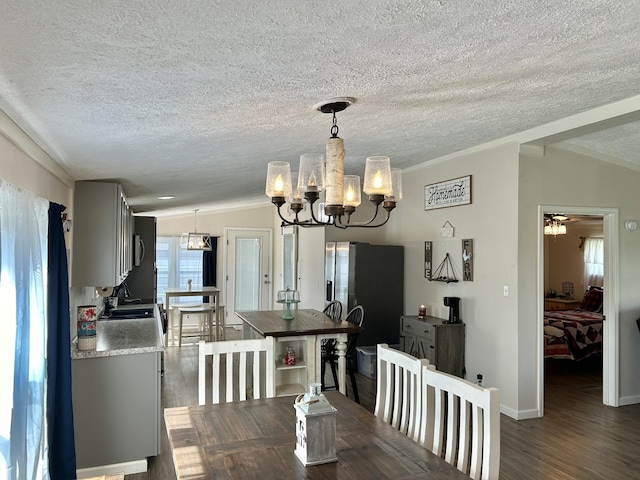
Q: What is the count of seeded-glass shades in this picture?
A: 6